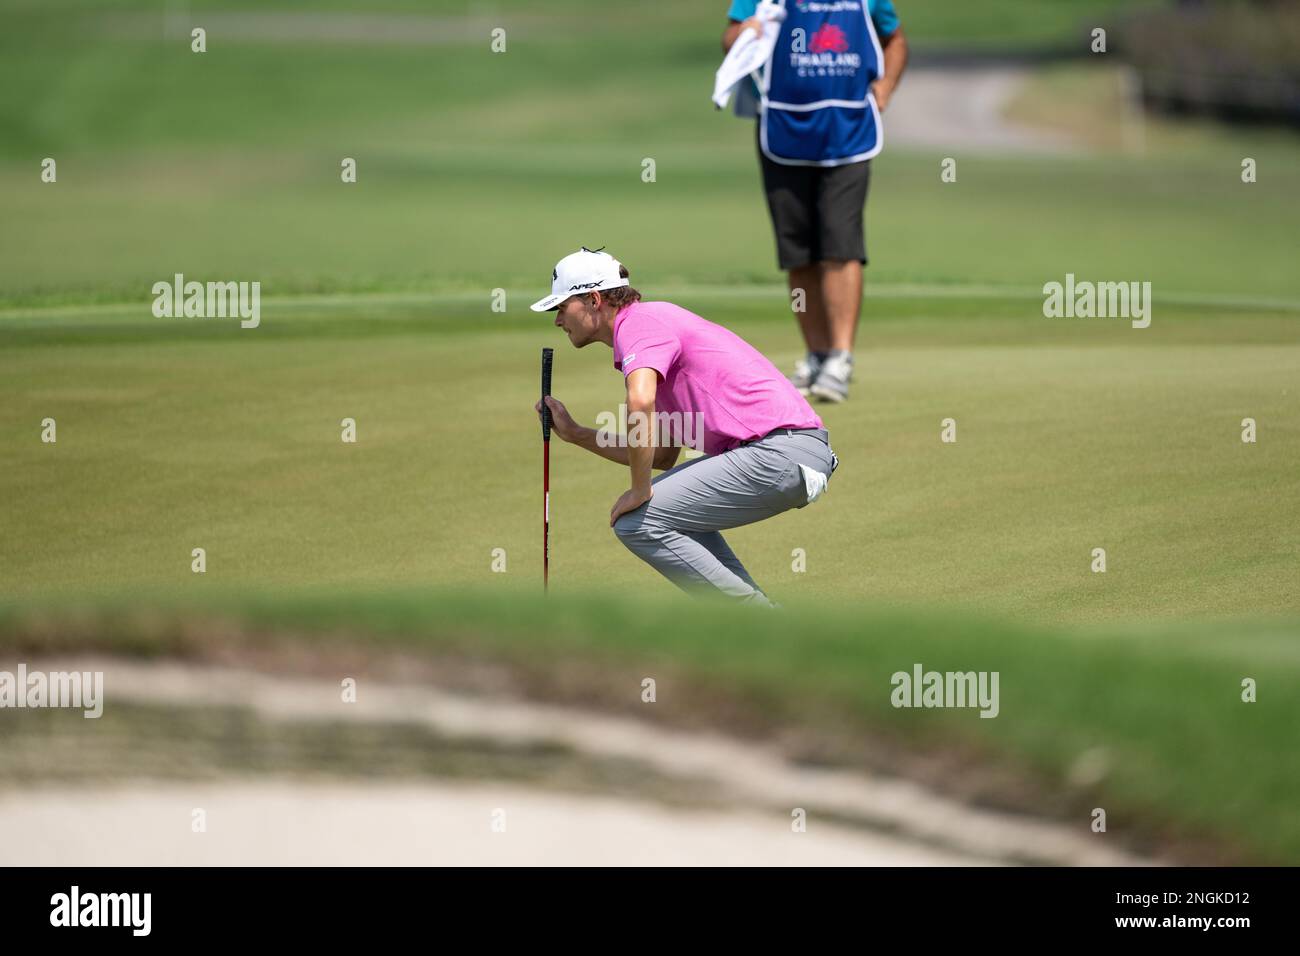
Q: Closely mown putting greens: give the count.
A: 1